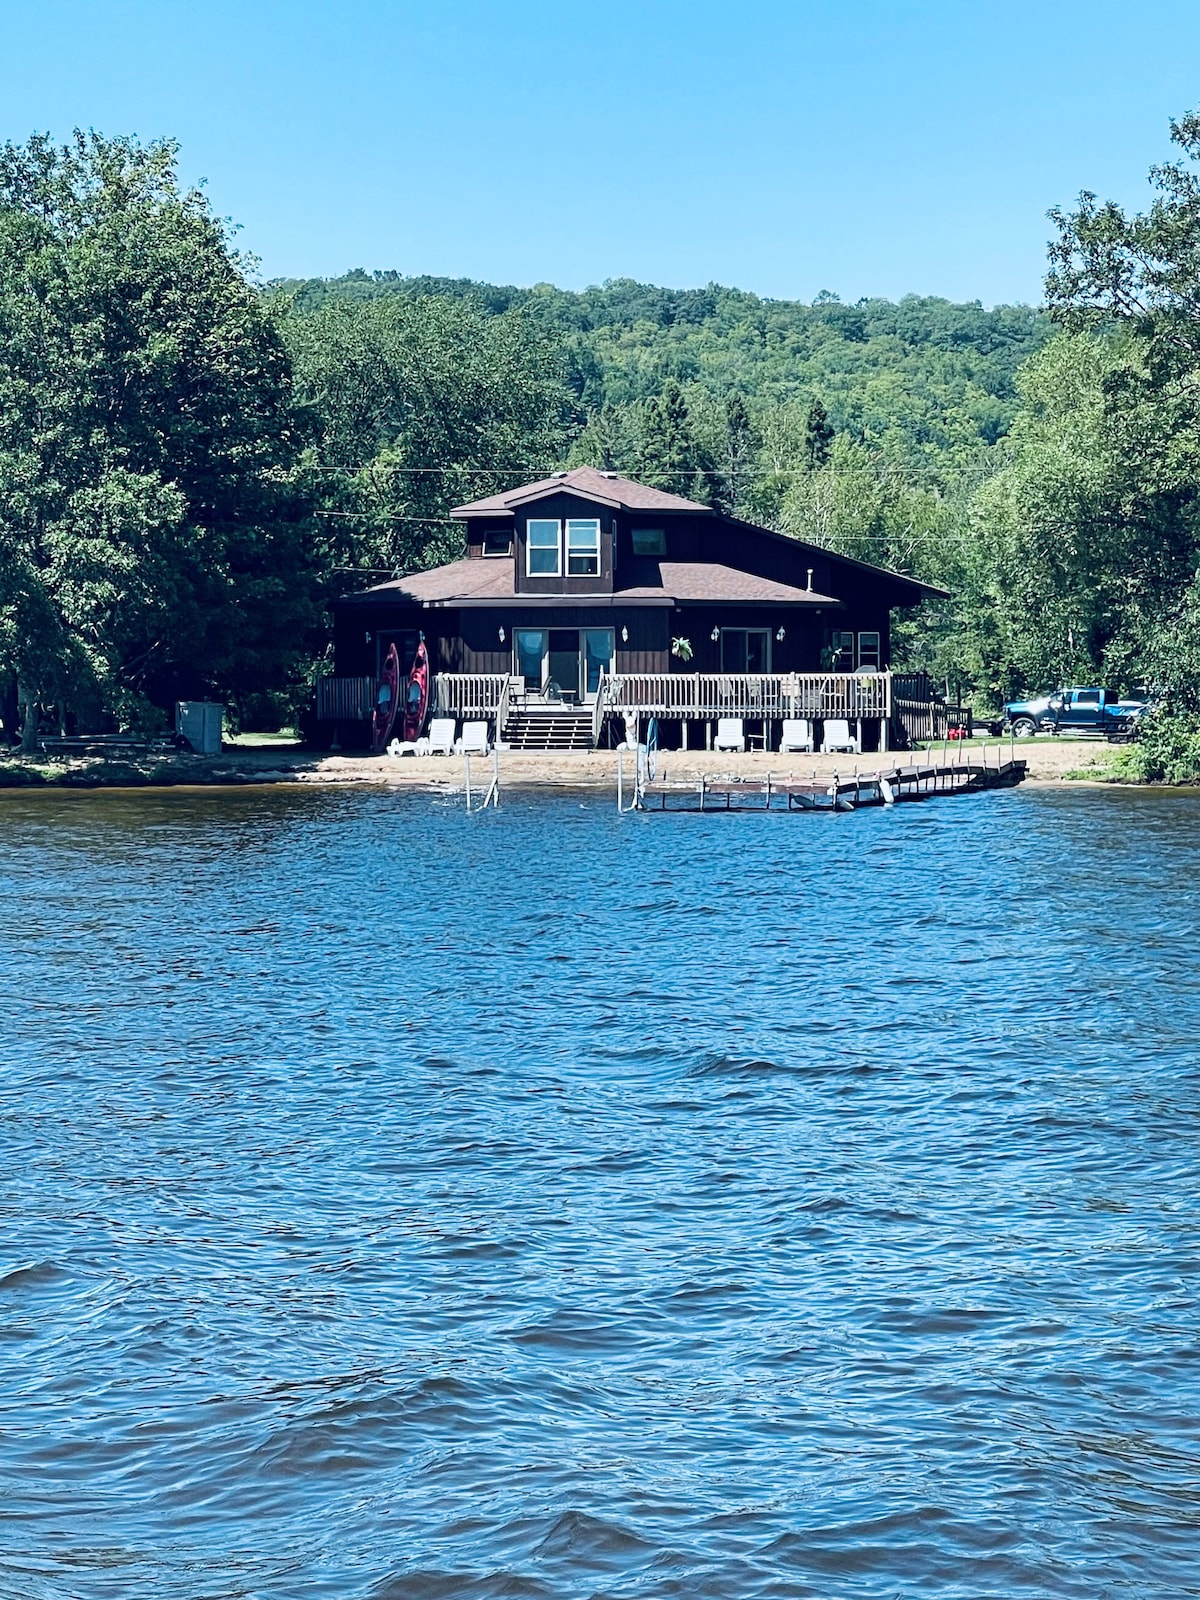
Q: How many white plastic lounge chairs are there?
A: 6